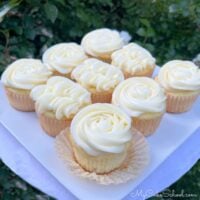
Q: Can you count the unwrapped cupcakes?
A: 1